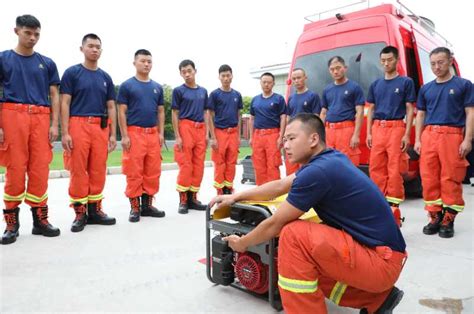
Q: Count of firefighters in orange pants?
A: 11